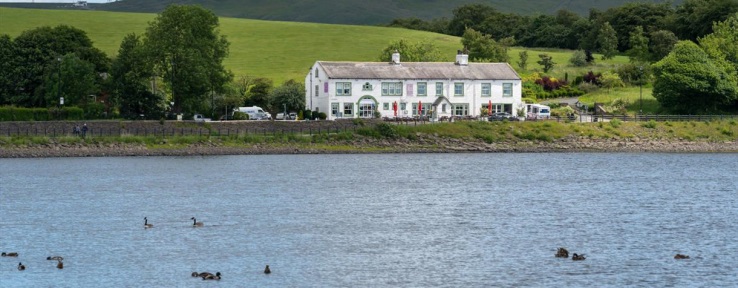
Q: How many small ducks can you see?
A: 10